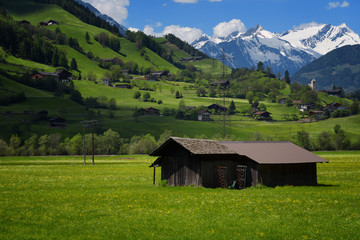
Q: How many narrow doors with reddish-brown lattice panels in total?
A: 2